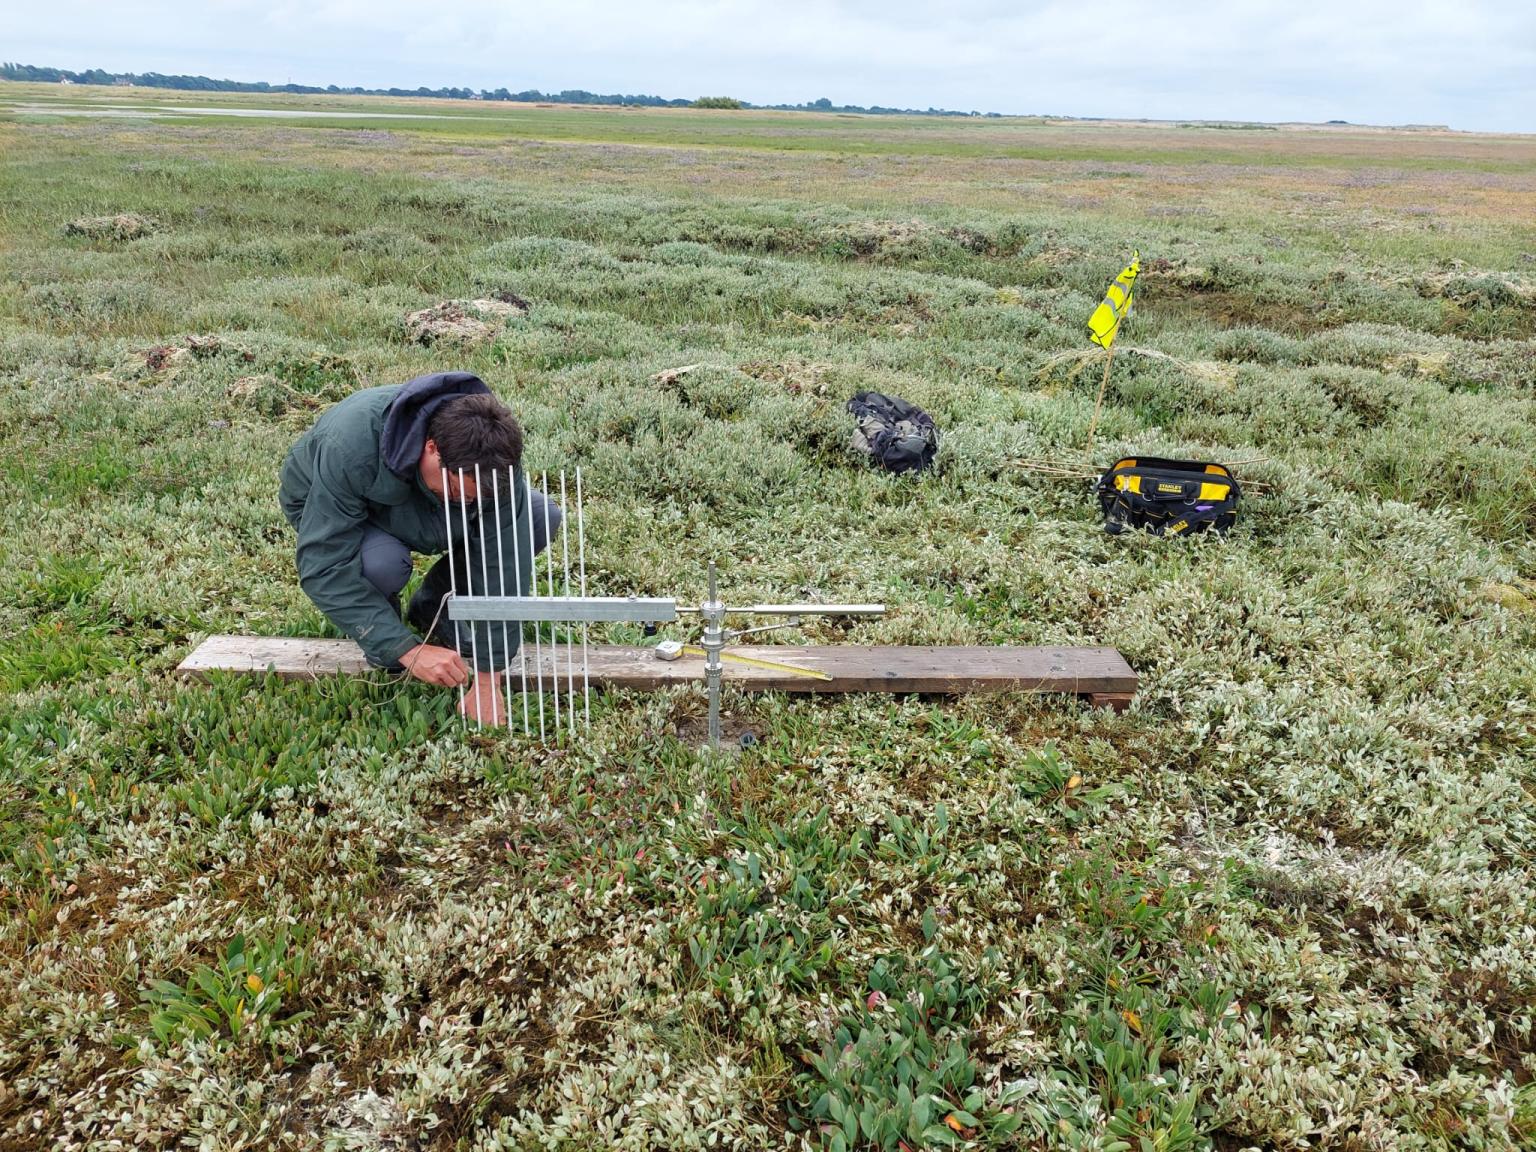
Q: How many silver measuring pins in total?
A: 9